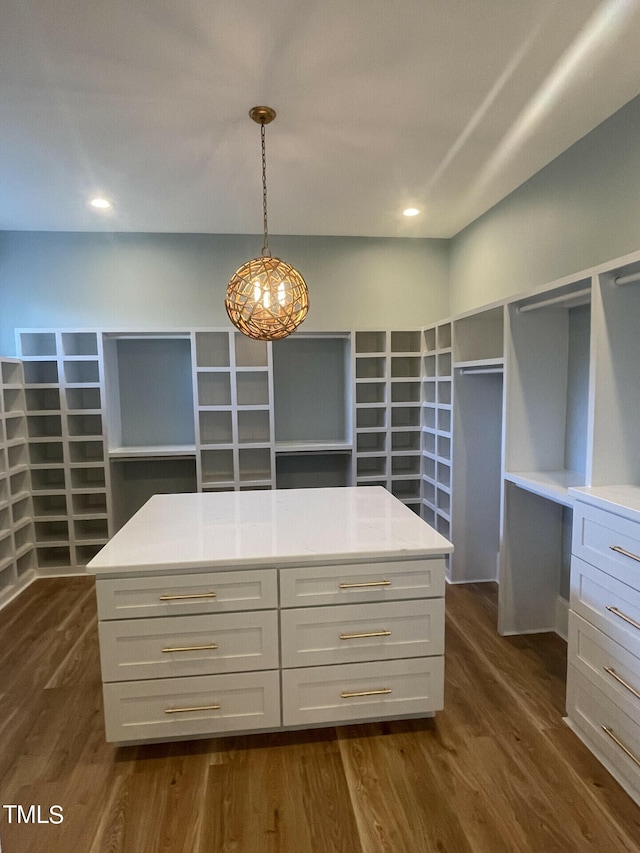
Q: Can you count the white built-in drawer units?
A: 2